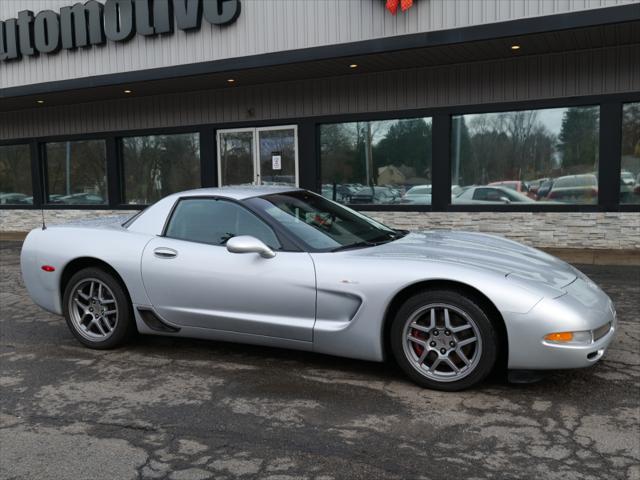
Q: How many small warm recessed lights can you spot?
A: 5